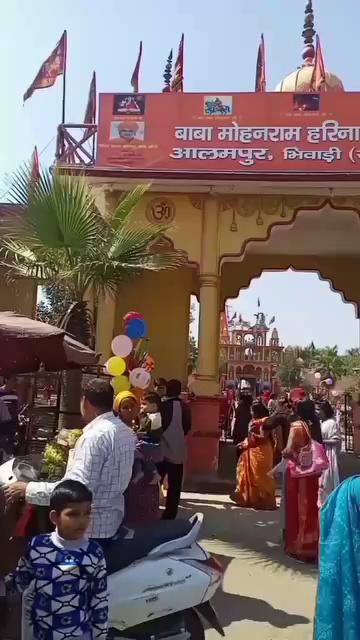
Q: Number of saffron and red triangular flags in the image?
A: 7